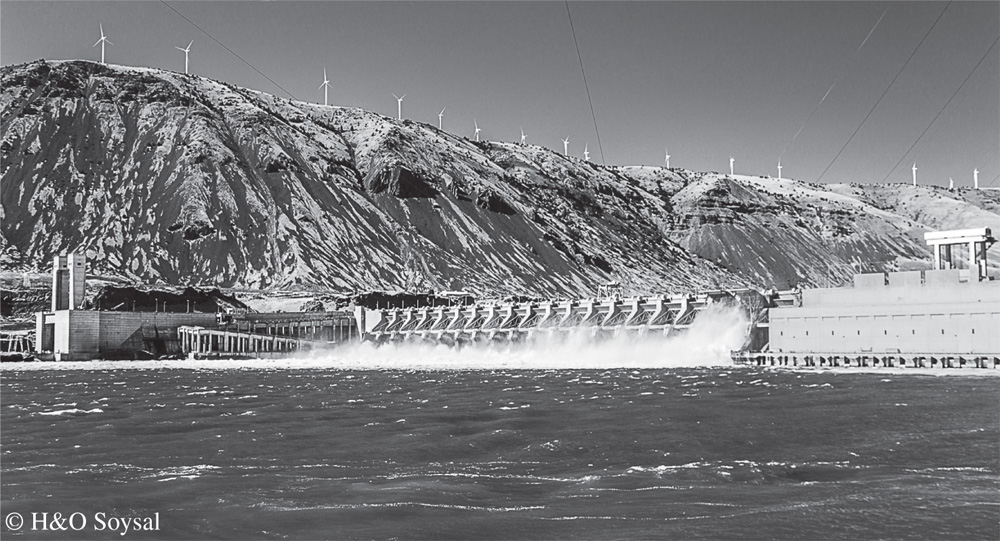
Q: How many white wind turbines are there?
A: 15